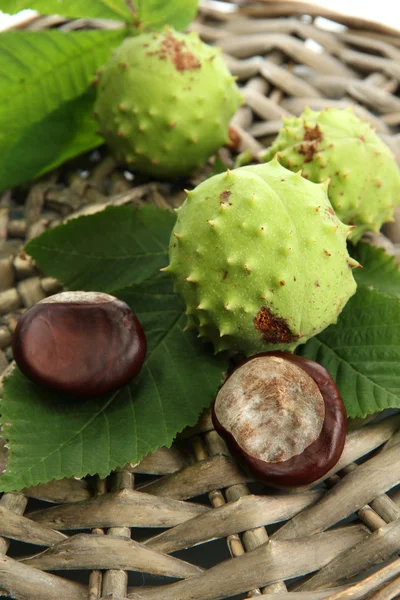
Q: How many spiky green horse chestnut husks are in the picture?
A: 3